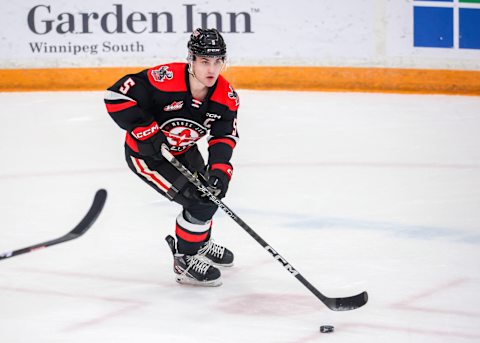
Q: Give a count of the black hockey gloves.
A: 2